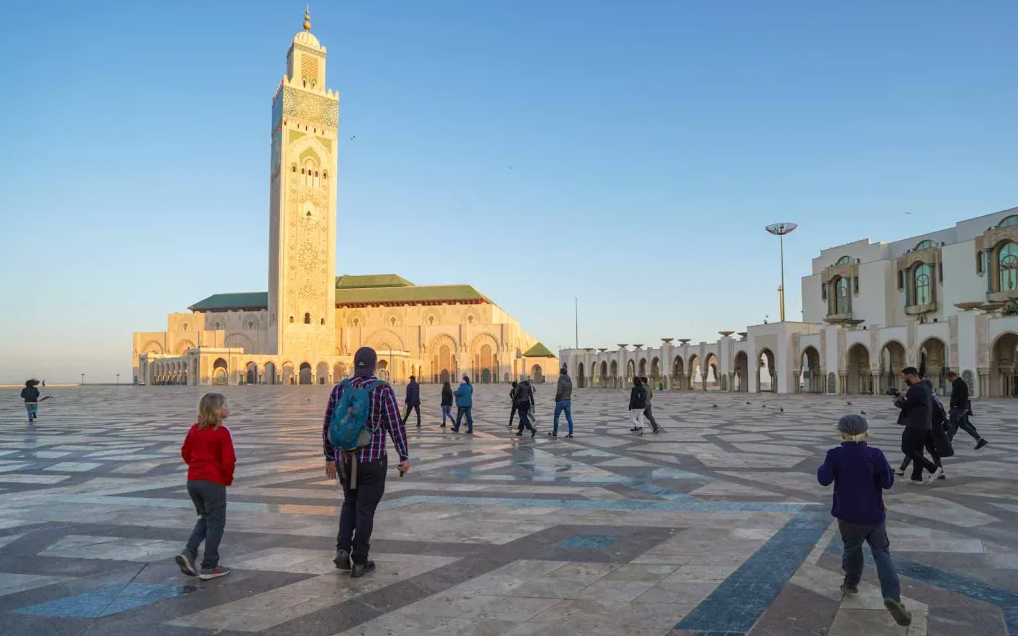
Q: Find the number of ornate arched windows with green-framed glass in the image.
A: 3